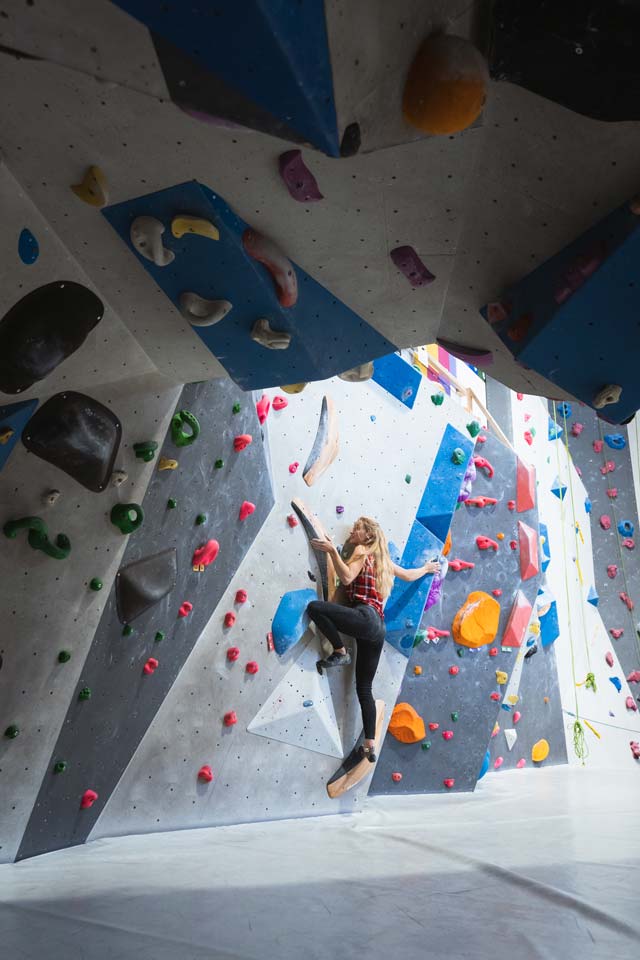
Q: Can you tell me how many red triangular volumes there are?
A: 3